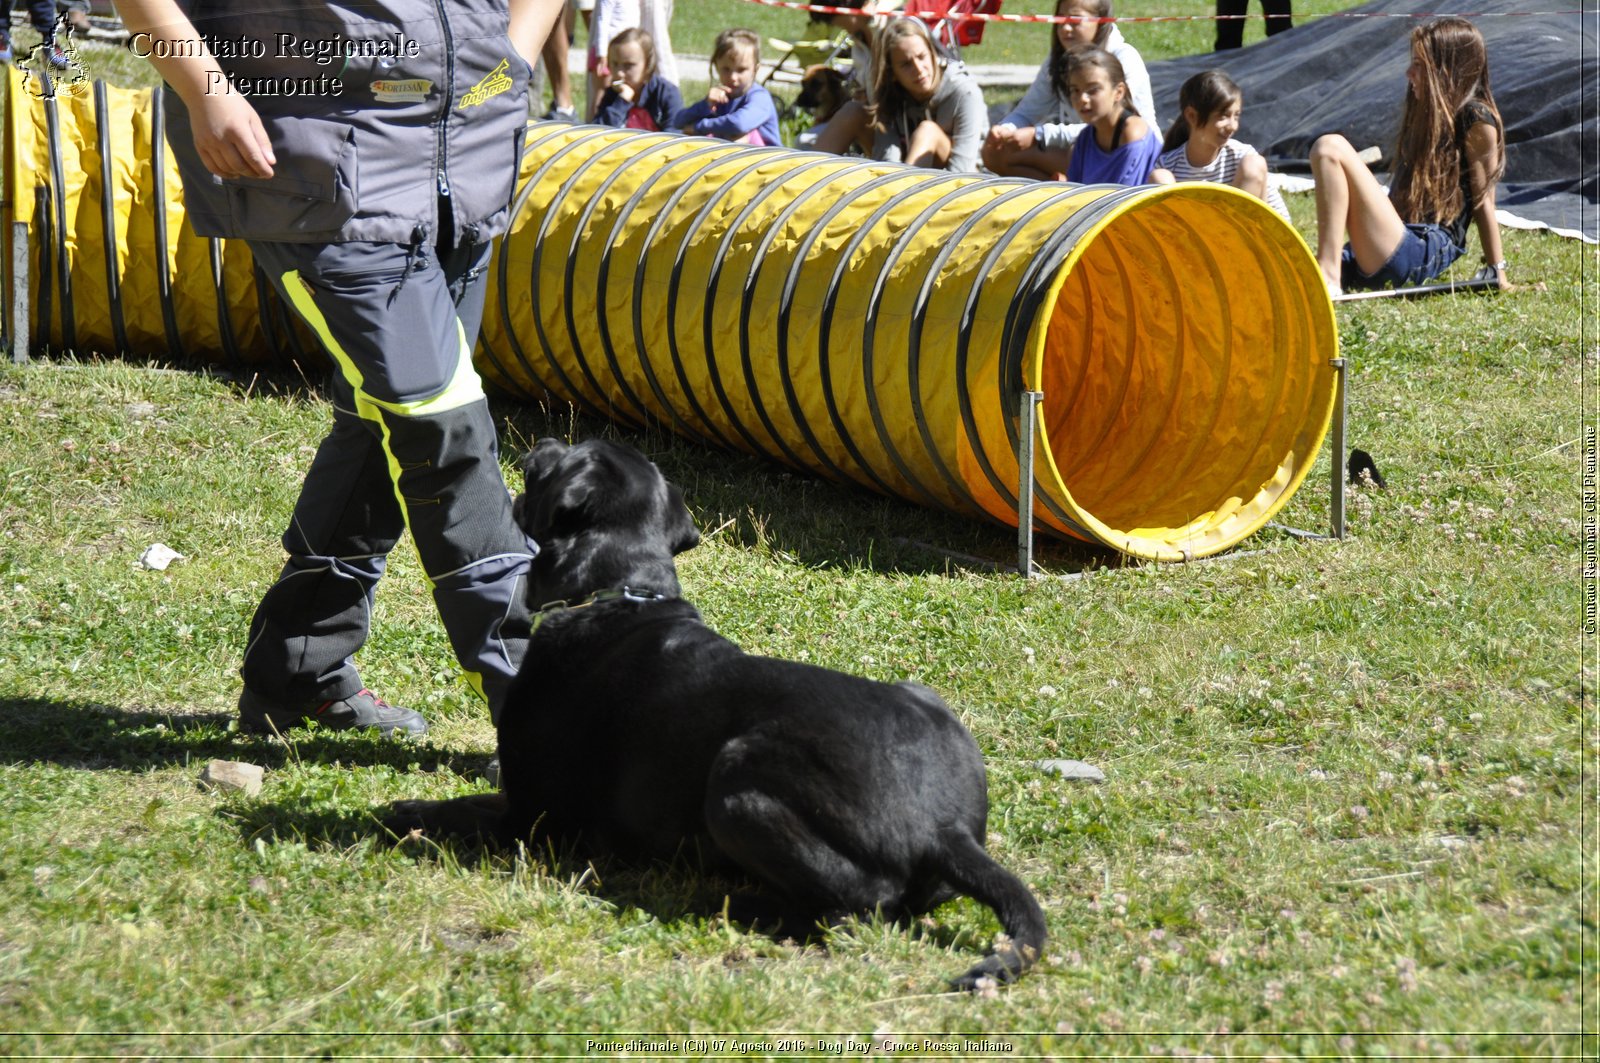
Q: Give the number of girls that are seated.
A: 7